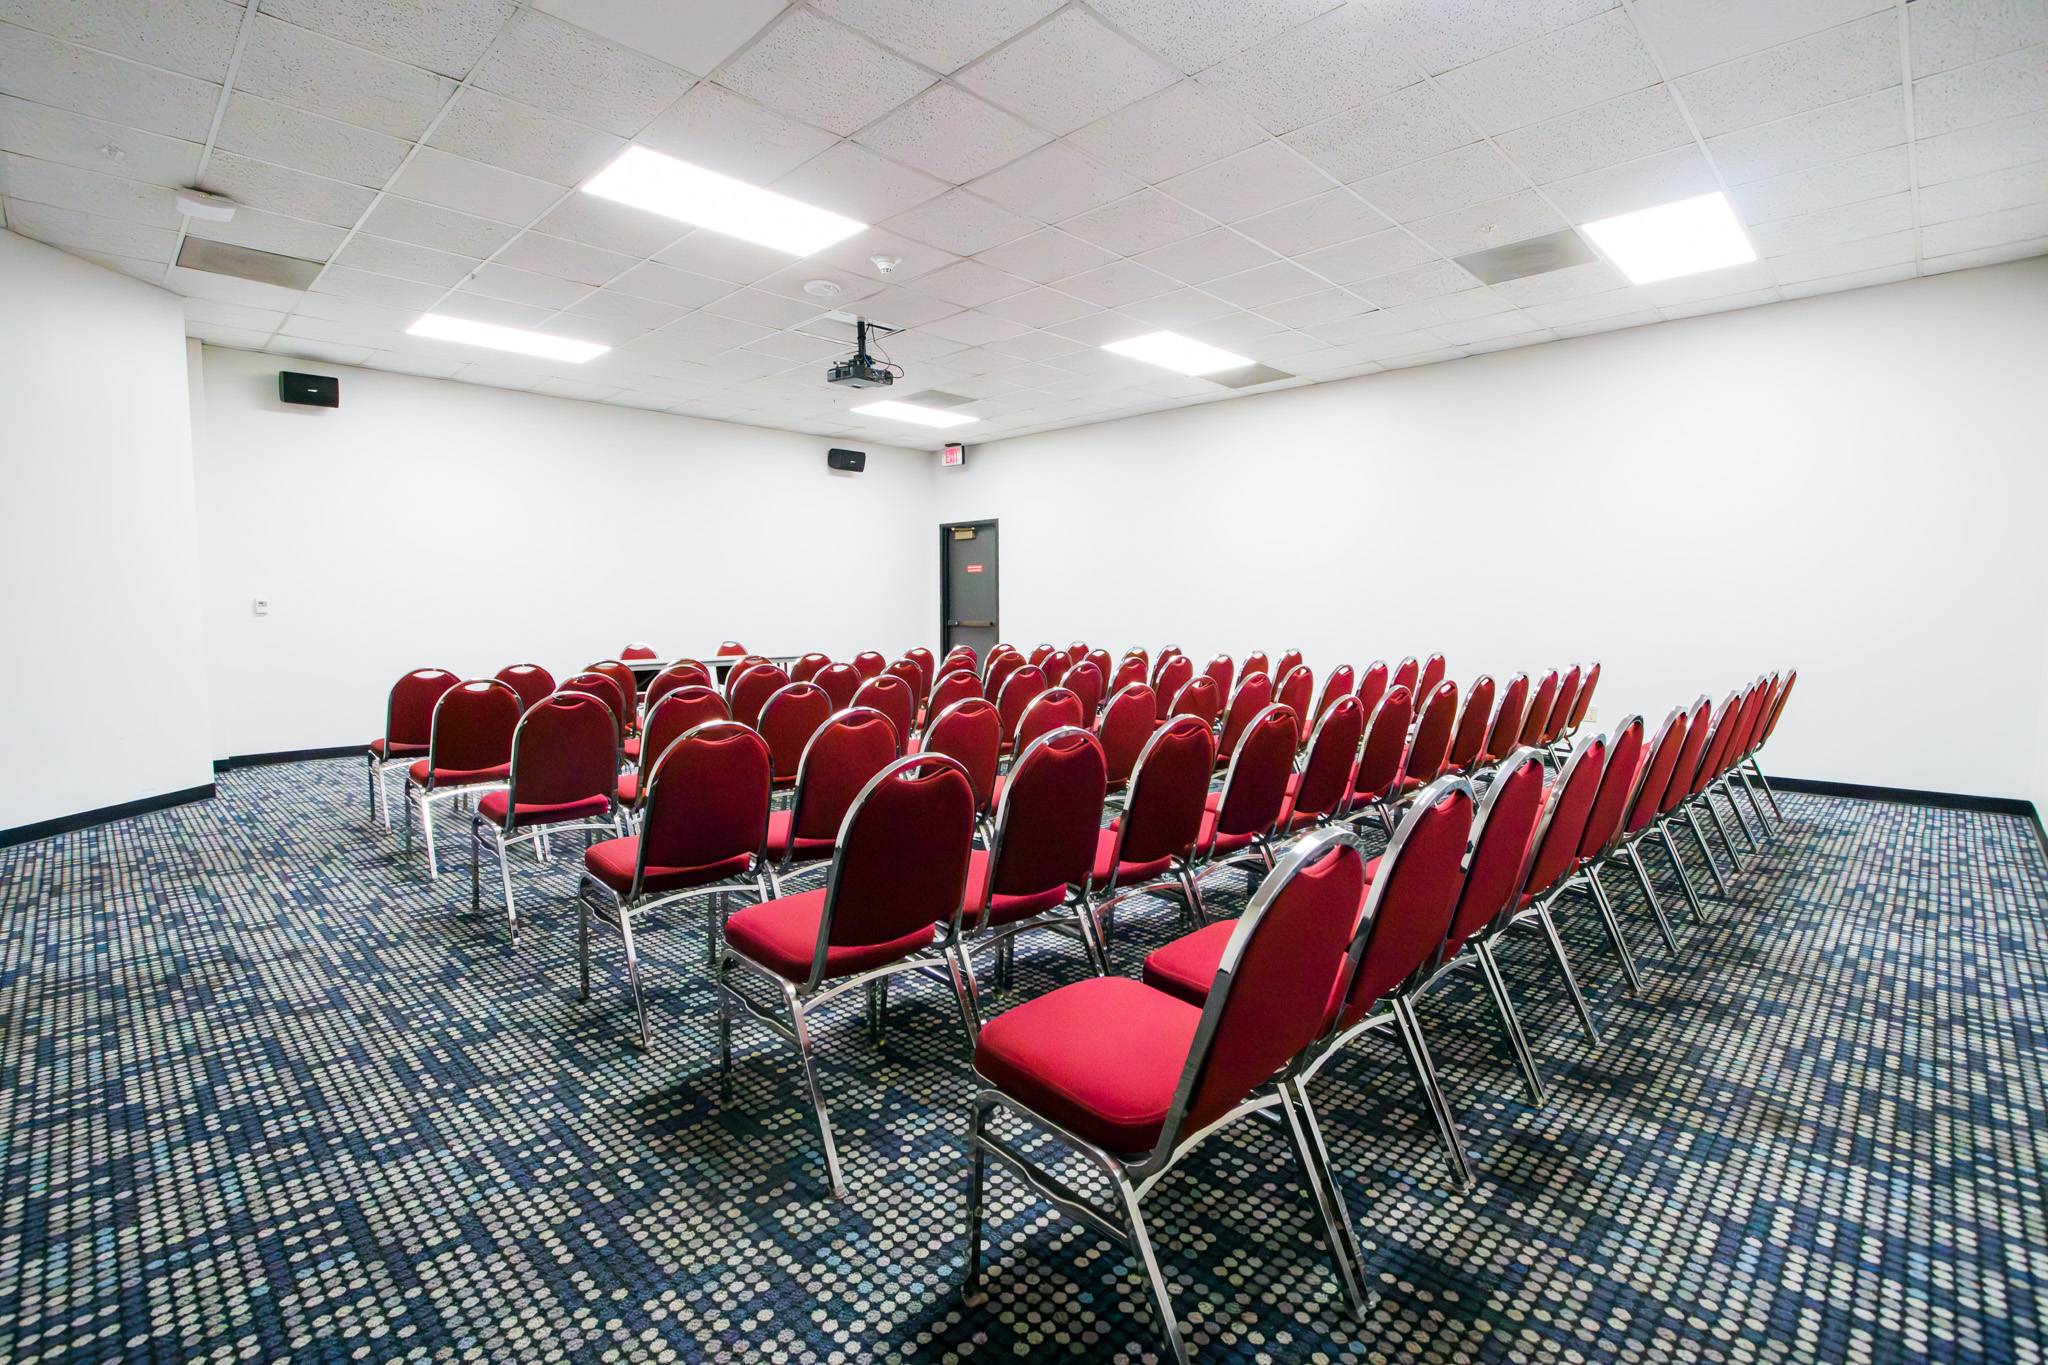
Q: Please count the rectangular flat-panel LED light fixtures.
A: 5